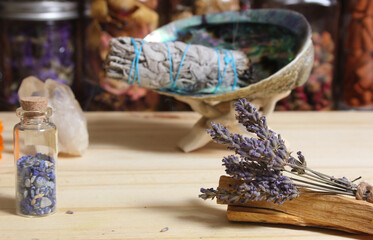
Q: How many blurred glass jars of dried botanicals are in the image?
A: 5